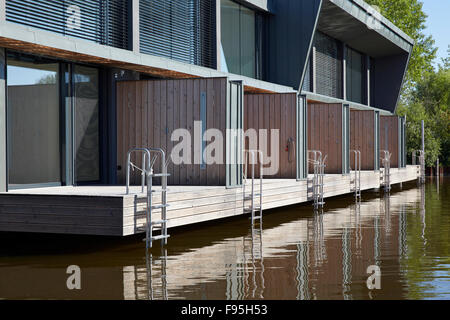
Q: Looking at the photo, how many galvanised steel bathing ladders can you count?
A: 6